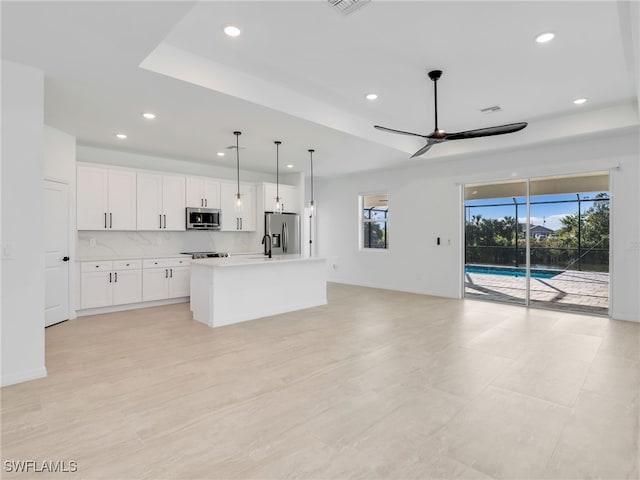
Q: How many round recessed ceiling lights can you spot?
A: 8